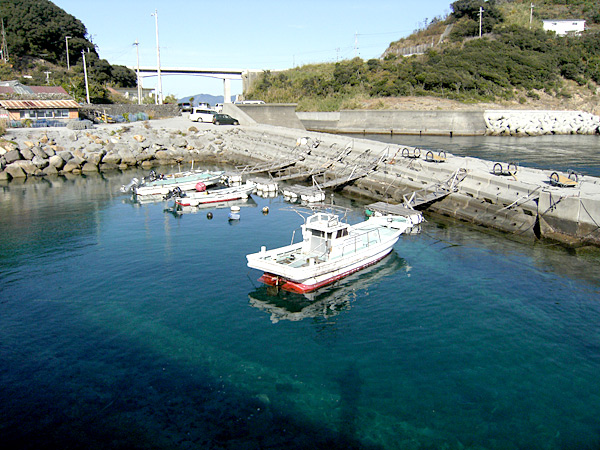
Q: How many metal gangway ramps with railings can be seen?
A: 4